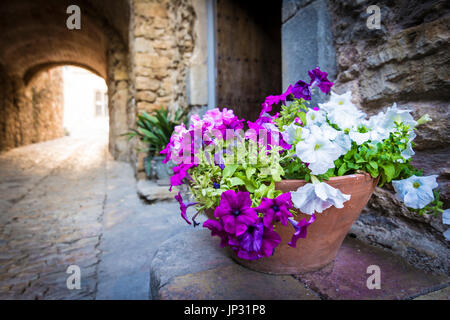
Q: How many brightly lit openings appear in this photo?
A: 1